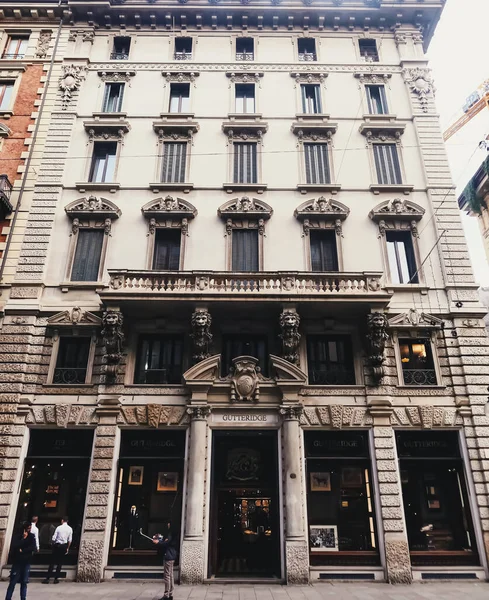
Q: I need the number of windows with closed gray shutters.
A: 6